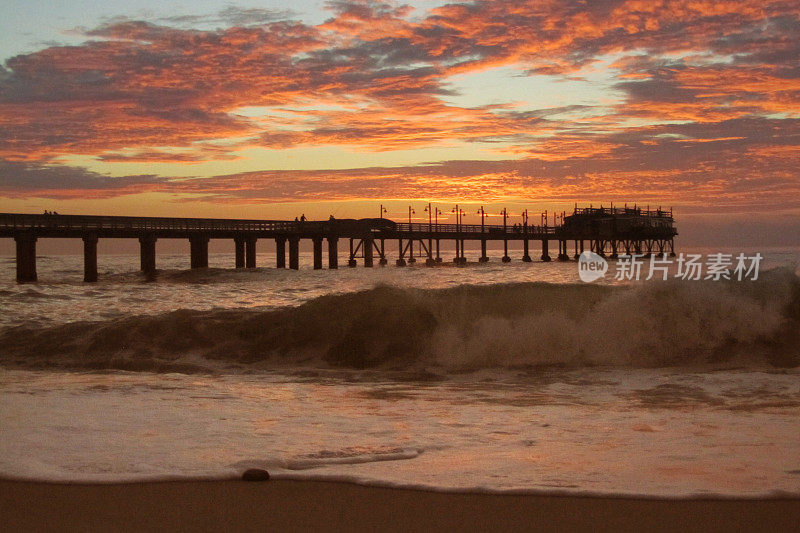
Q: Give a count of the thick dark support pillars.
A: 11